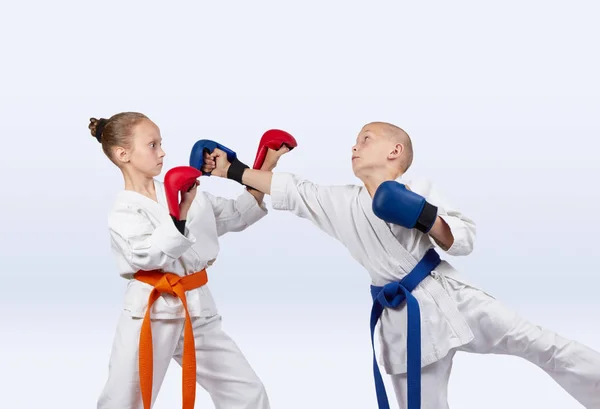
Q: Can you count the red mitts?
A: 2